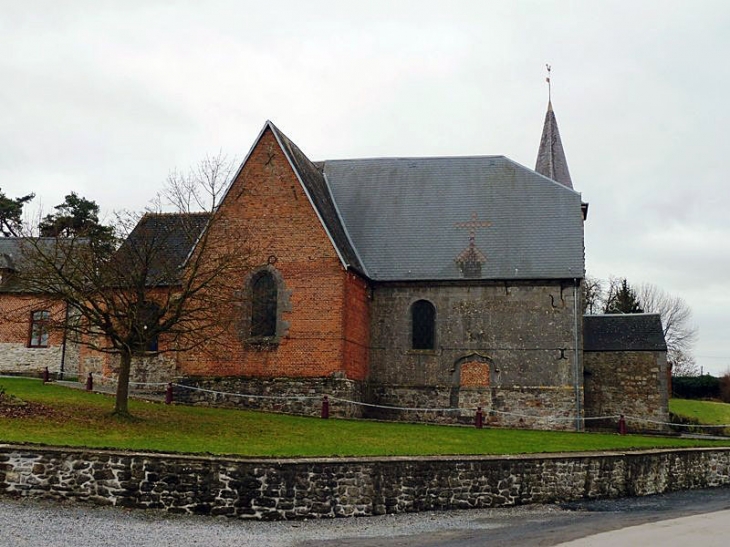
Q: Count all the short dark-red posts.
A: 6